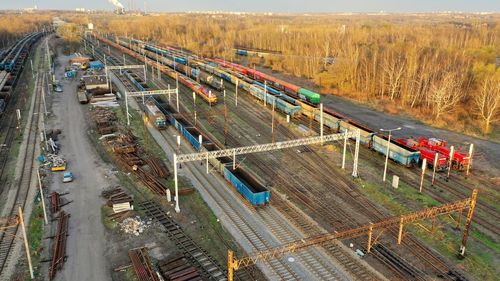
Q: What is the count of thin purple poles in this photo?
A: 0